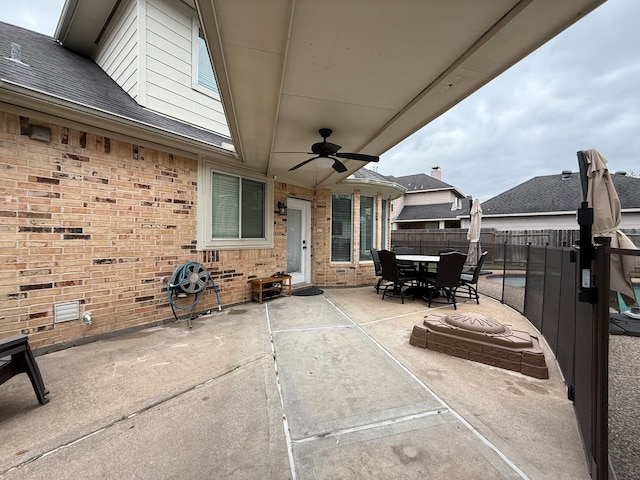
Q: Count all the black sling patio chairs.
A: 6